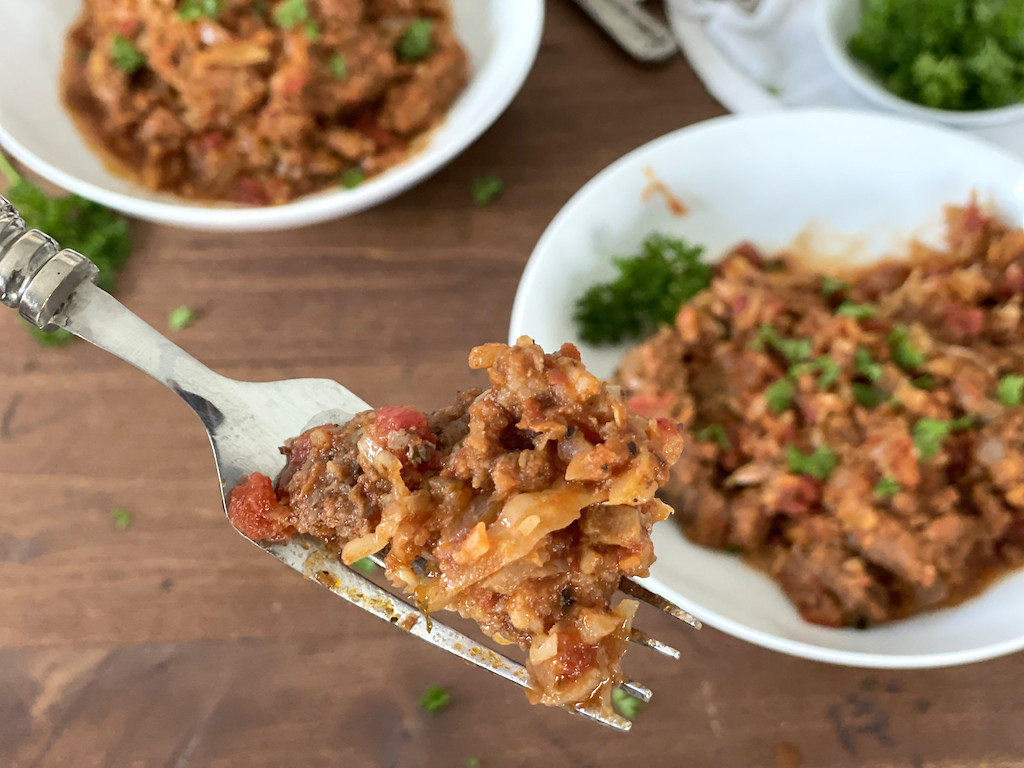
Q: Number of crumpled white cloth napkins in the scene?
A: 1